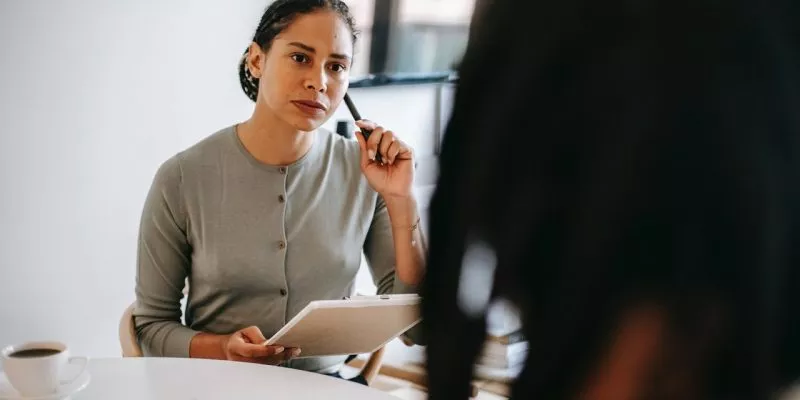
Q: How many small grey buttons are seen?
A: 4